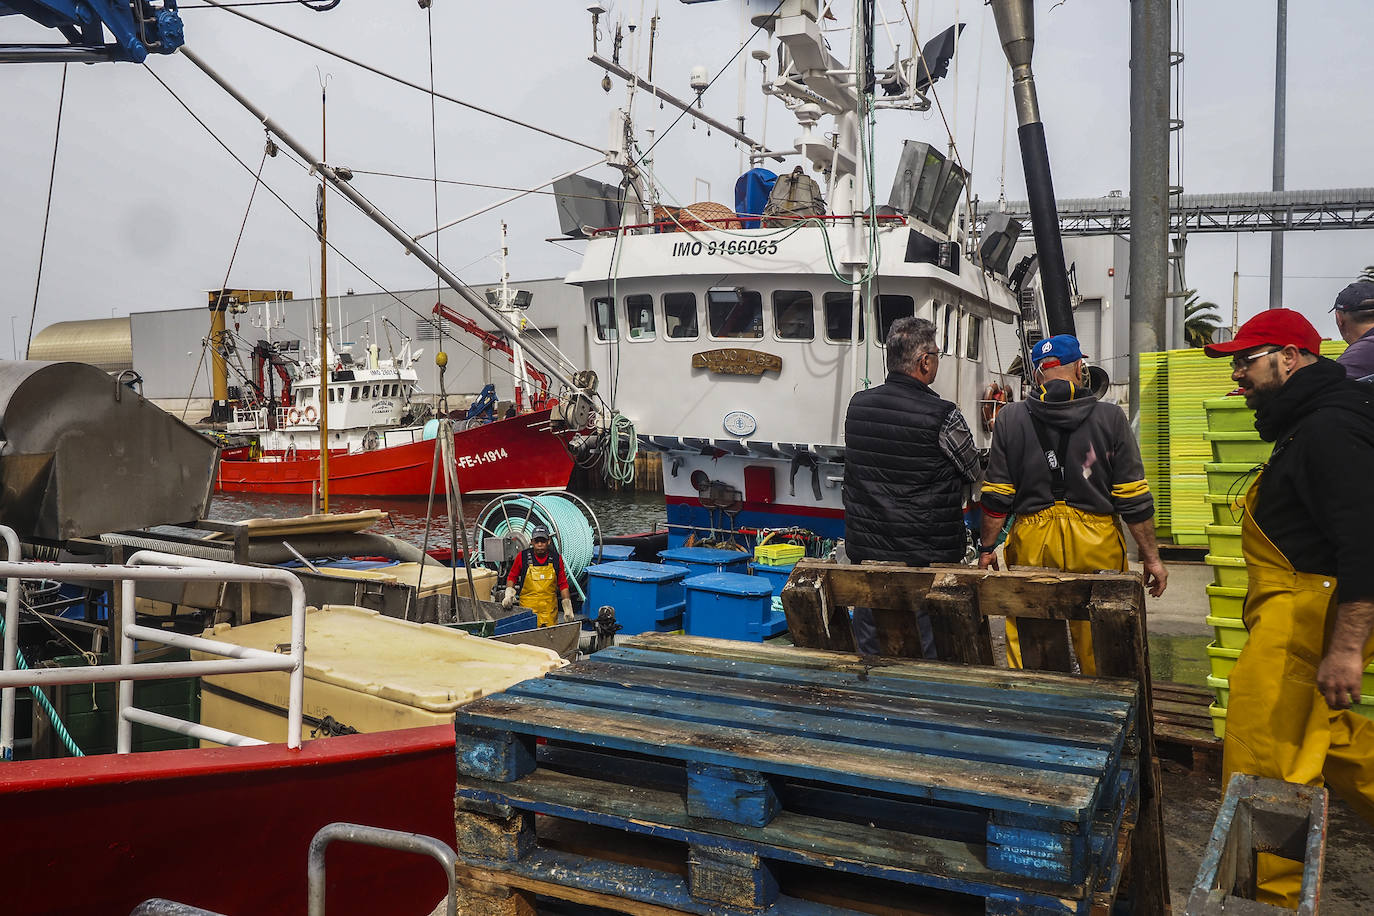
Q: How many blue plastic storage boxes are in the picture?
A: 5